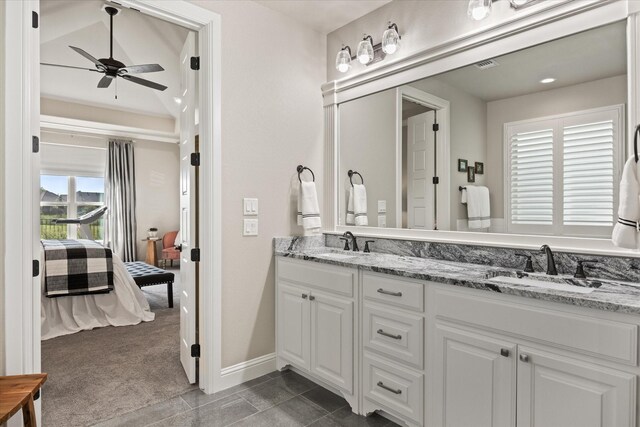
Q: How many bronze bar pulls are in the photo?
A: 3